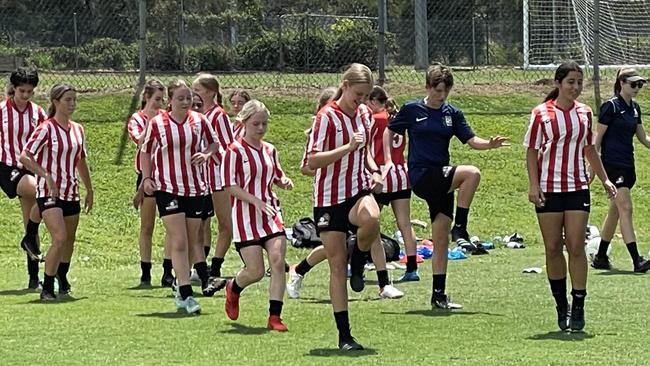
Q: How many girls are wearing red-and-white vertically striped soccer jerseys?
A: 12